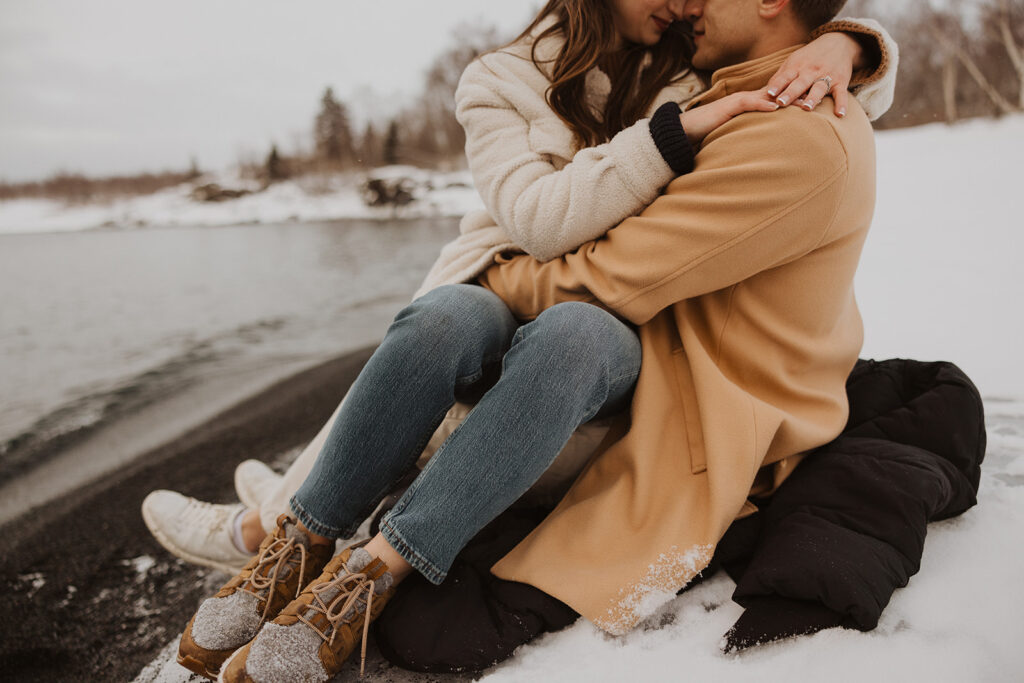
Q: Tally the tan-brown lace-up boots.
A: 2